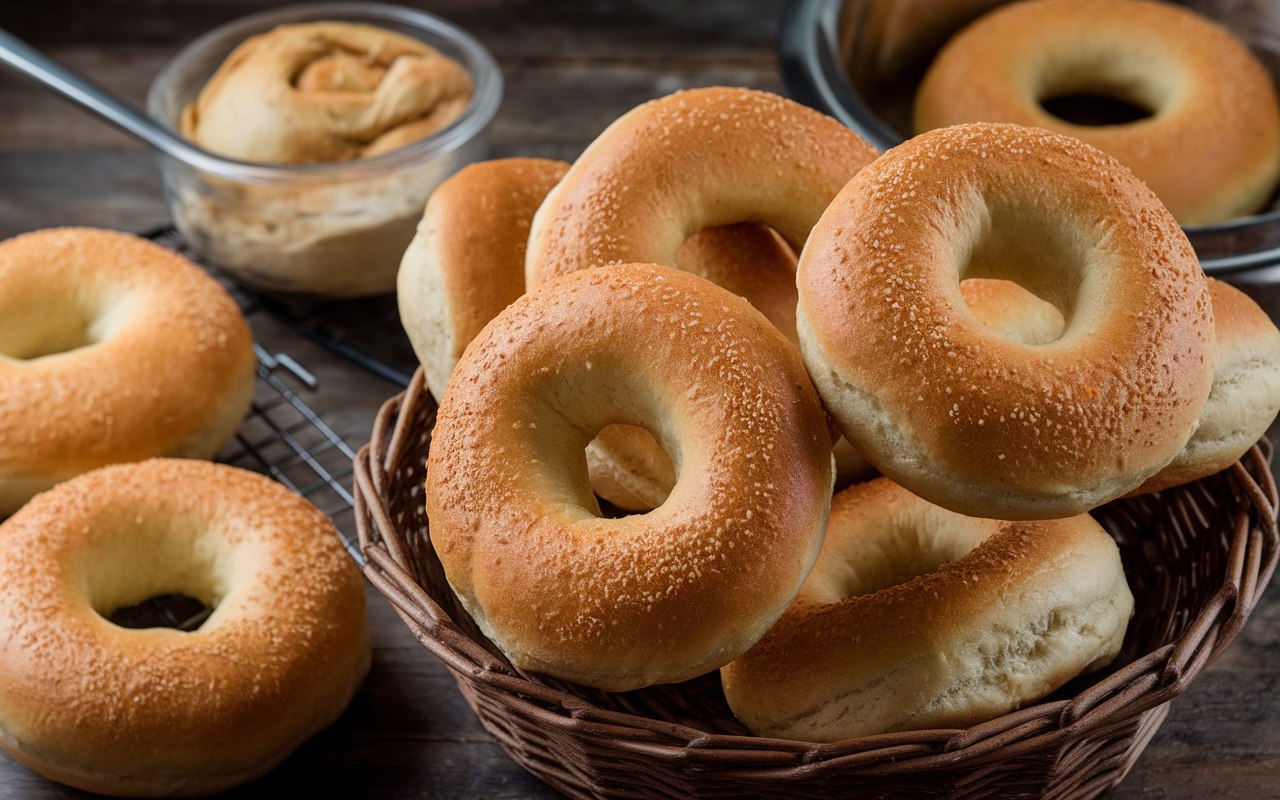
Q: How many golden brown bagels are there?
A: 9